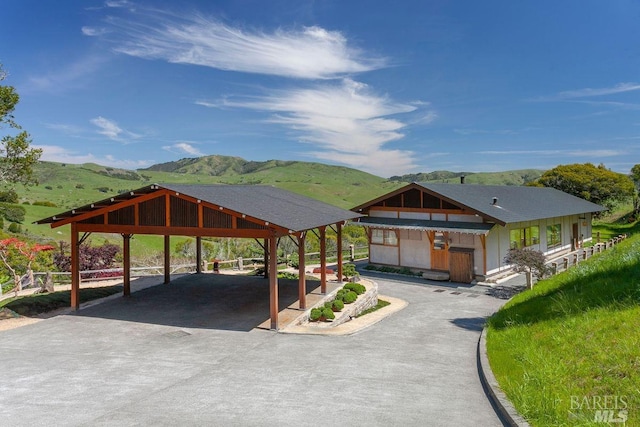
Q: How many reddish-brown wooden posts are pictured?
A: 9